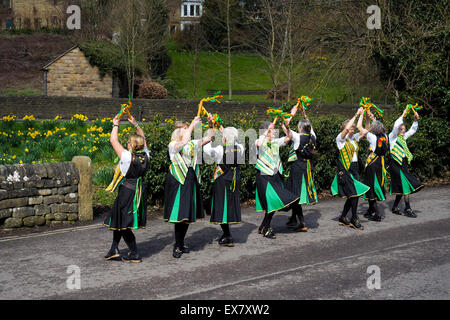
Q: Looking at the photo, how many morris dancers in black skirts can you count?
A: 8